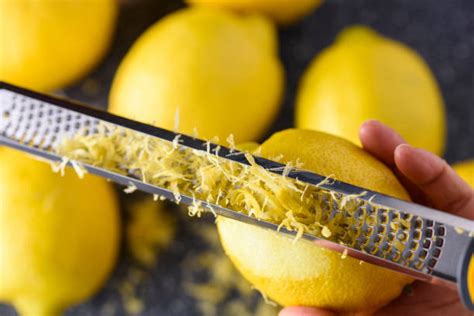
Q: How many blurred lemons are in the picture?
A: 6